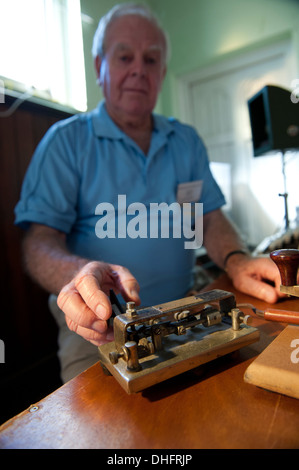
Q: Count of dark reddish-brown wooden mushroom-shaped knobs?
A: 1